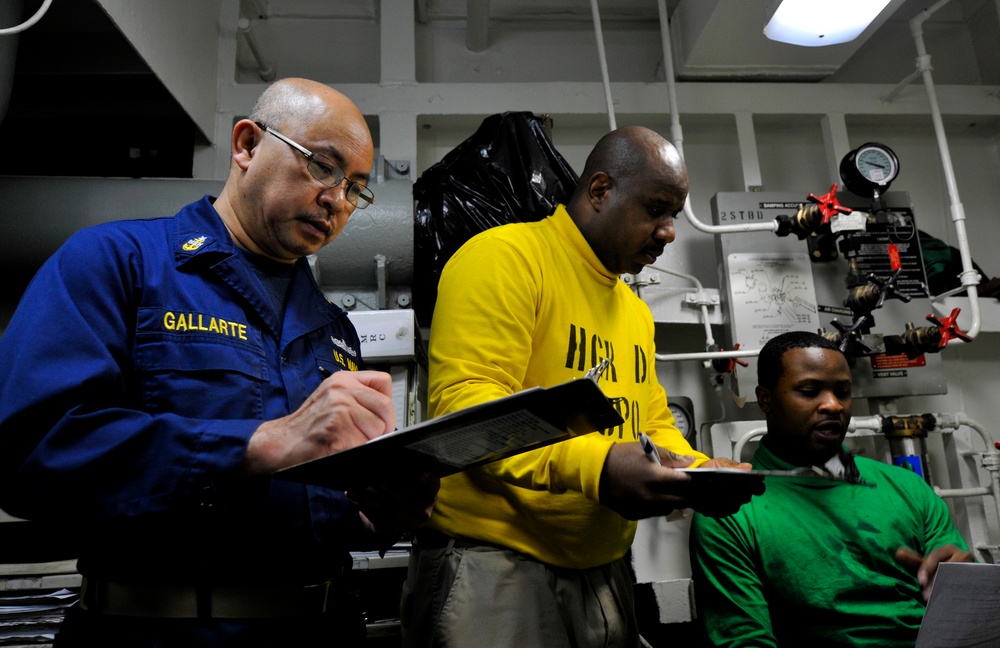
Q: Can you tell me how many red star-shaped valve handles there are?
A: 3